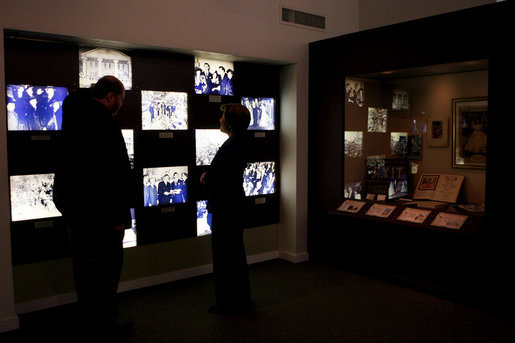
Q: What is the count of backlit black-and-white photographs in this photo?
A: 12